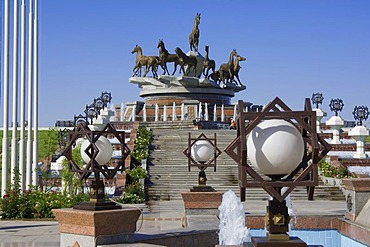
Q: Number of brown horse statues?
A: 7